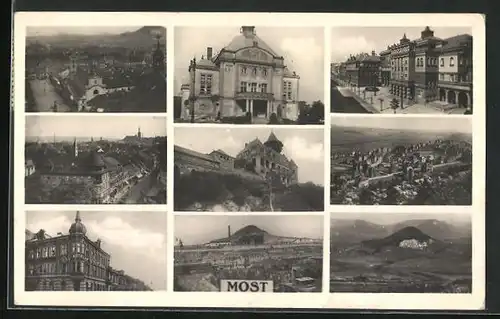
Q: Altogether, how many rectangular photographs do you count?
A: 9